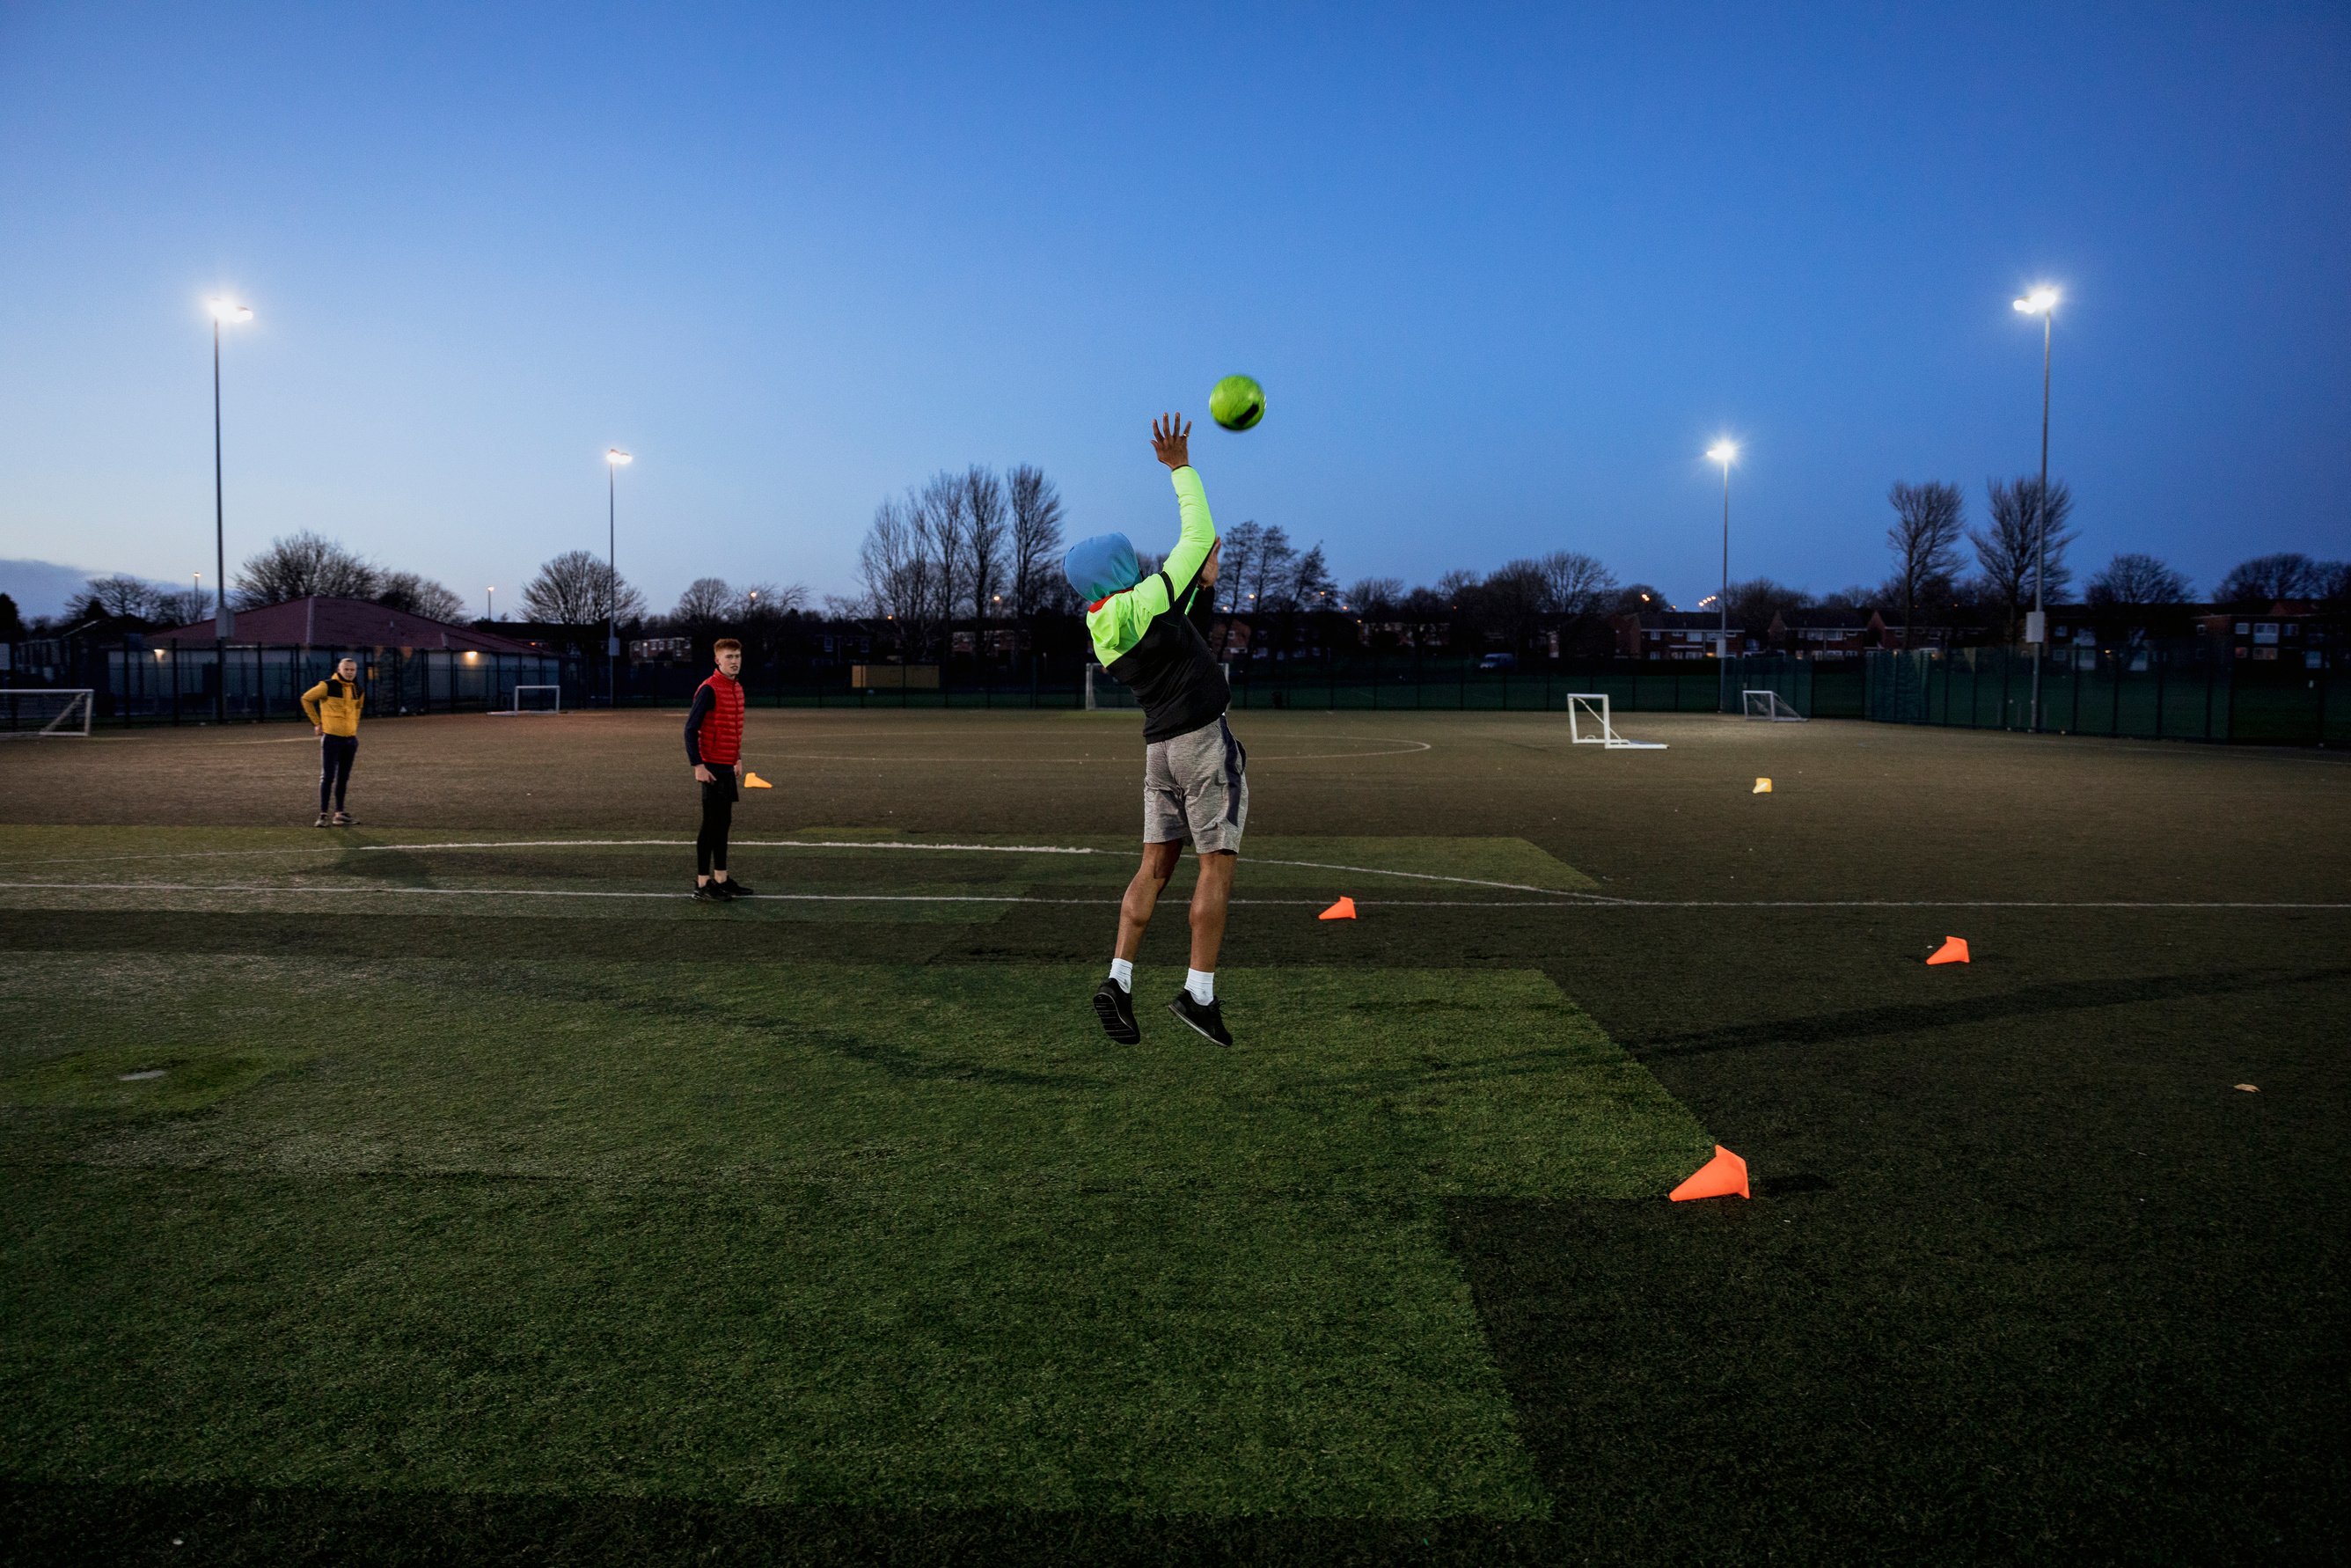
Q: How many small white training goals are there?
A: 4